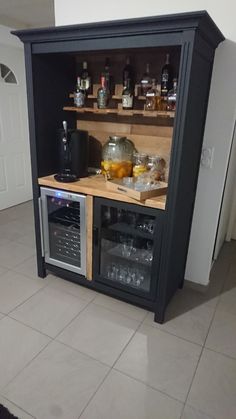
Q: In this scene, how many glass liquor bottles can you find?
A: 10